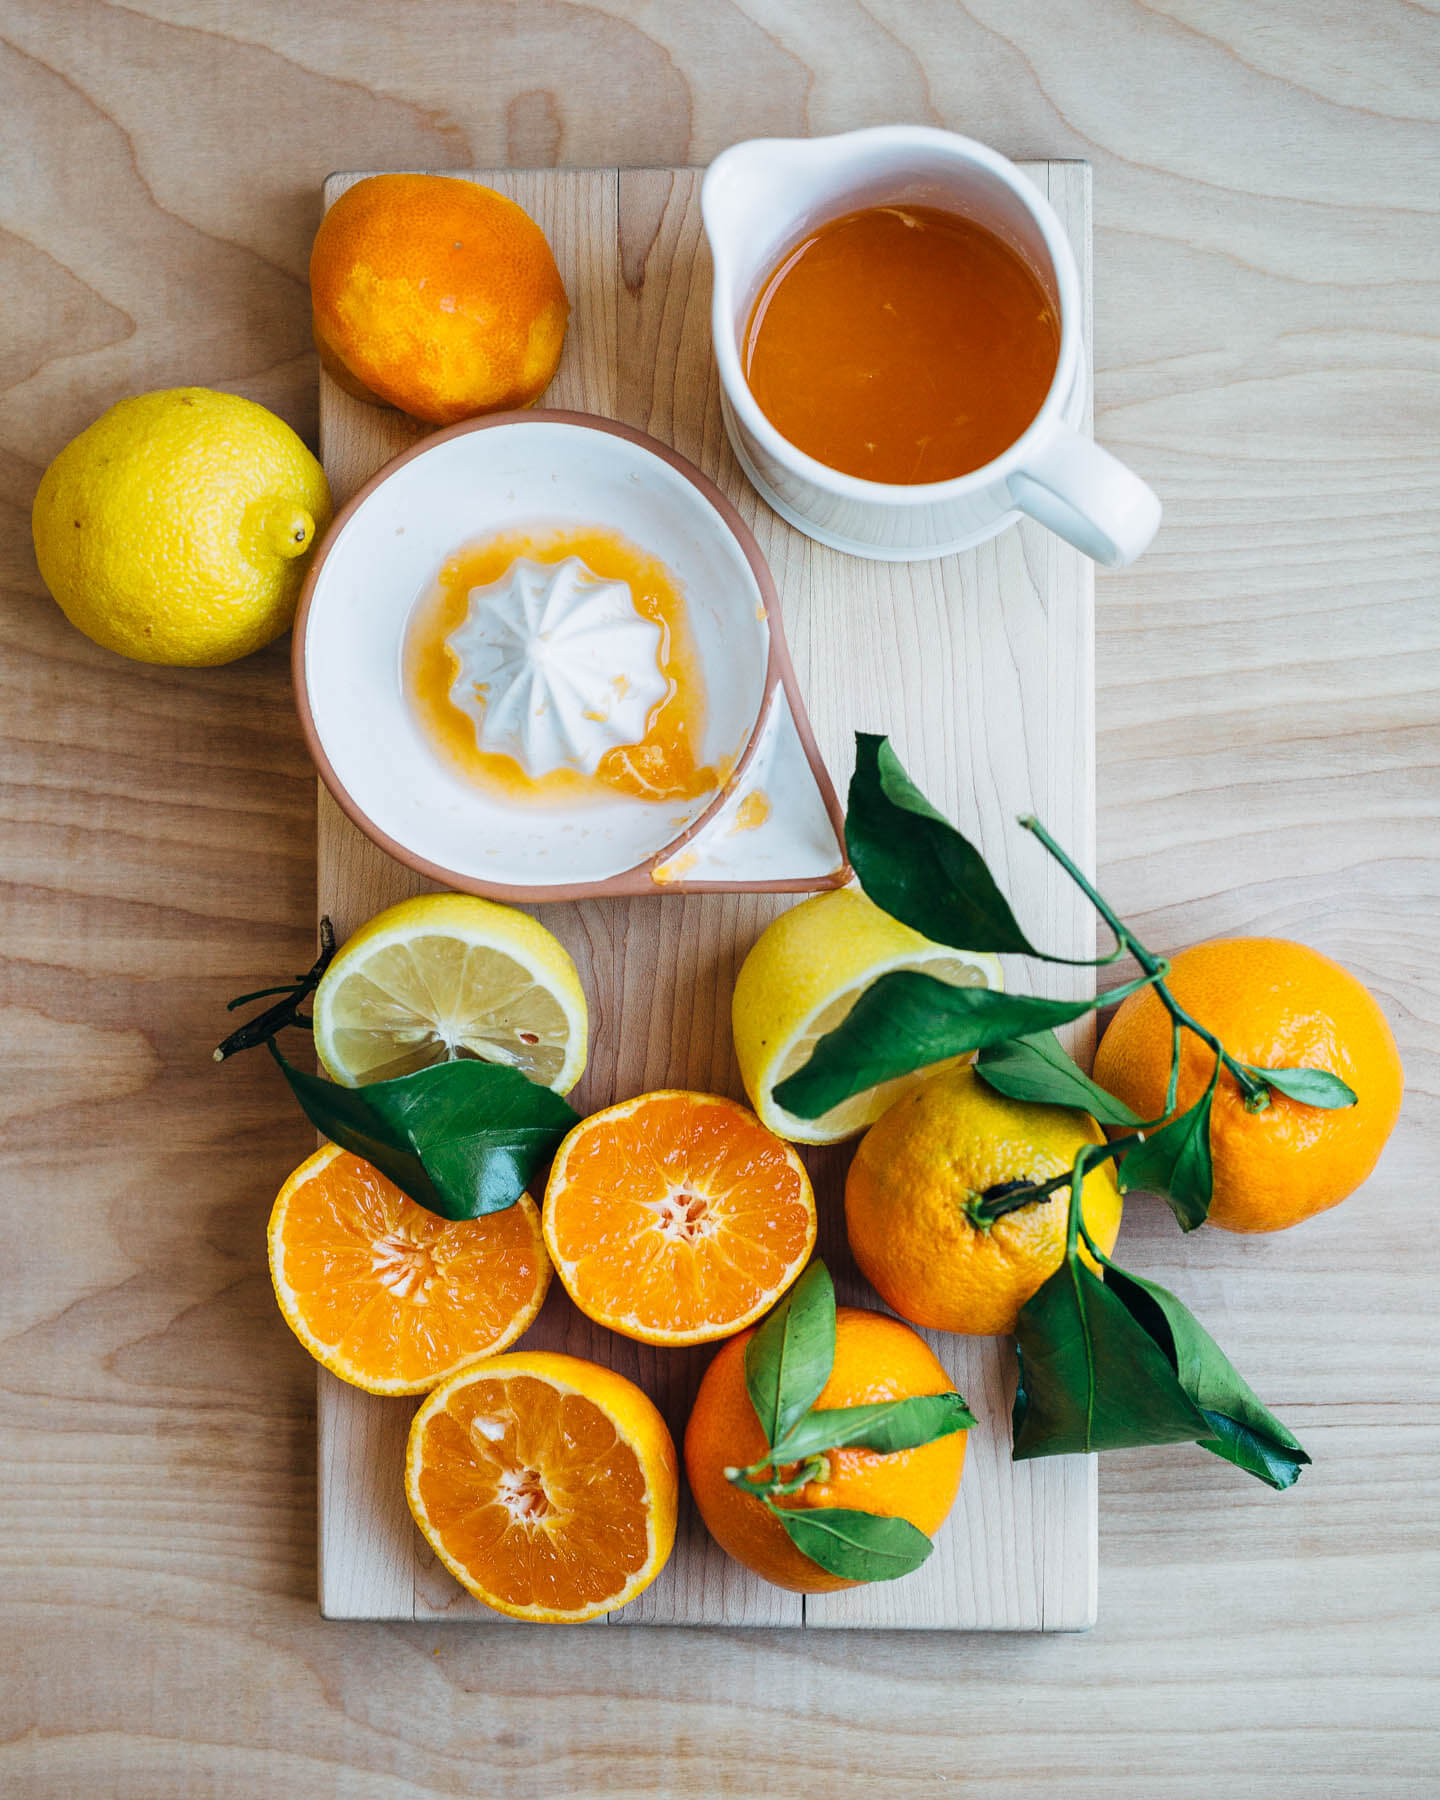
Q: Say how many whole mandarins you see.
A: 3